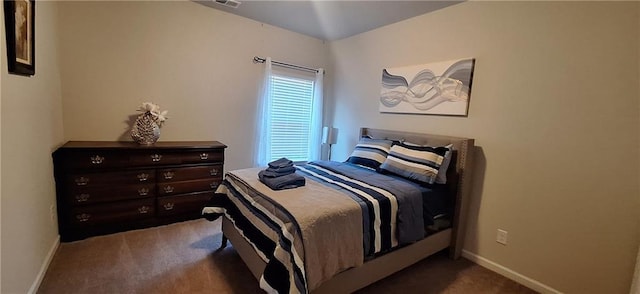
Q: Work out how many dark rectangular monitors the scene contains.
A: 0